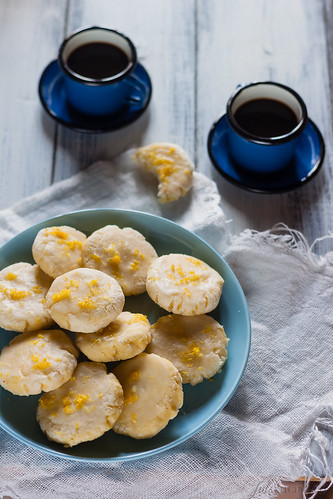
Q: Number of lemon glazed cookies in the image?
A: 11